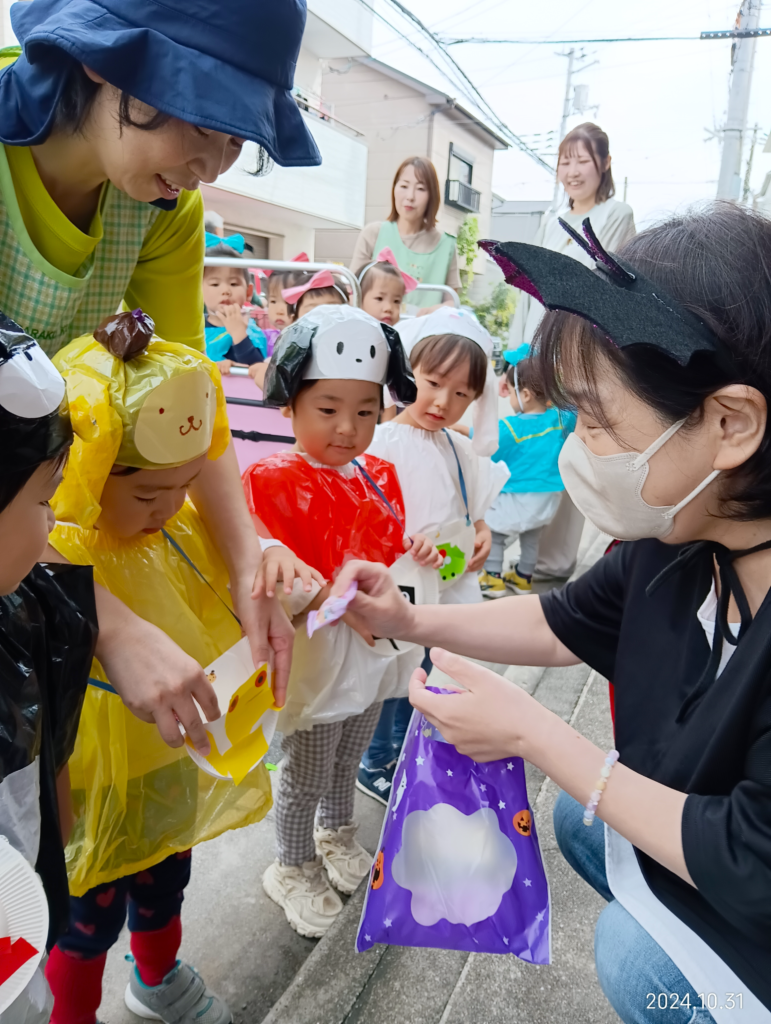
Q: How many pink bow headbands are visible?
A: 3